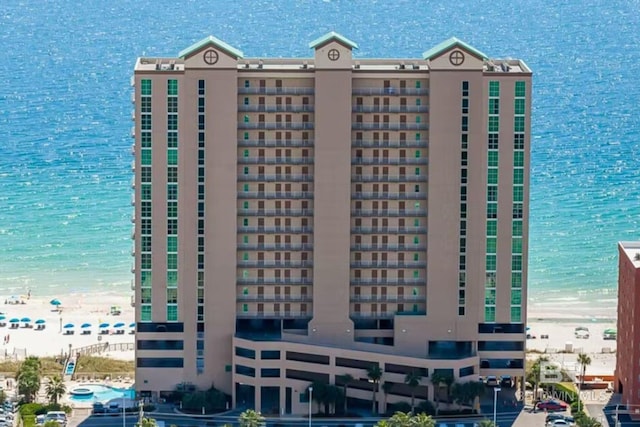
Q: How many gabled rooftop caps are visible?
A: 3